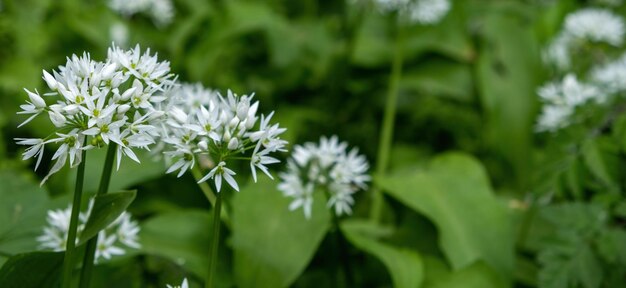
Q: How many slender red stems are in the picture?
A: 0